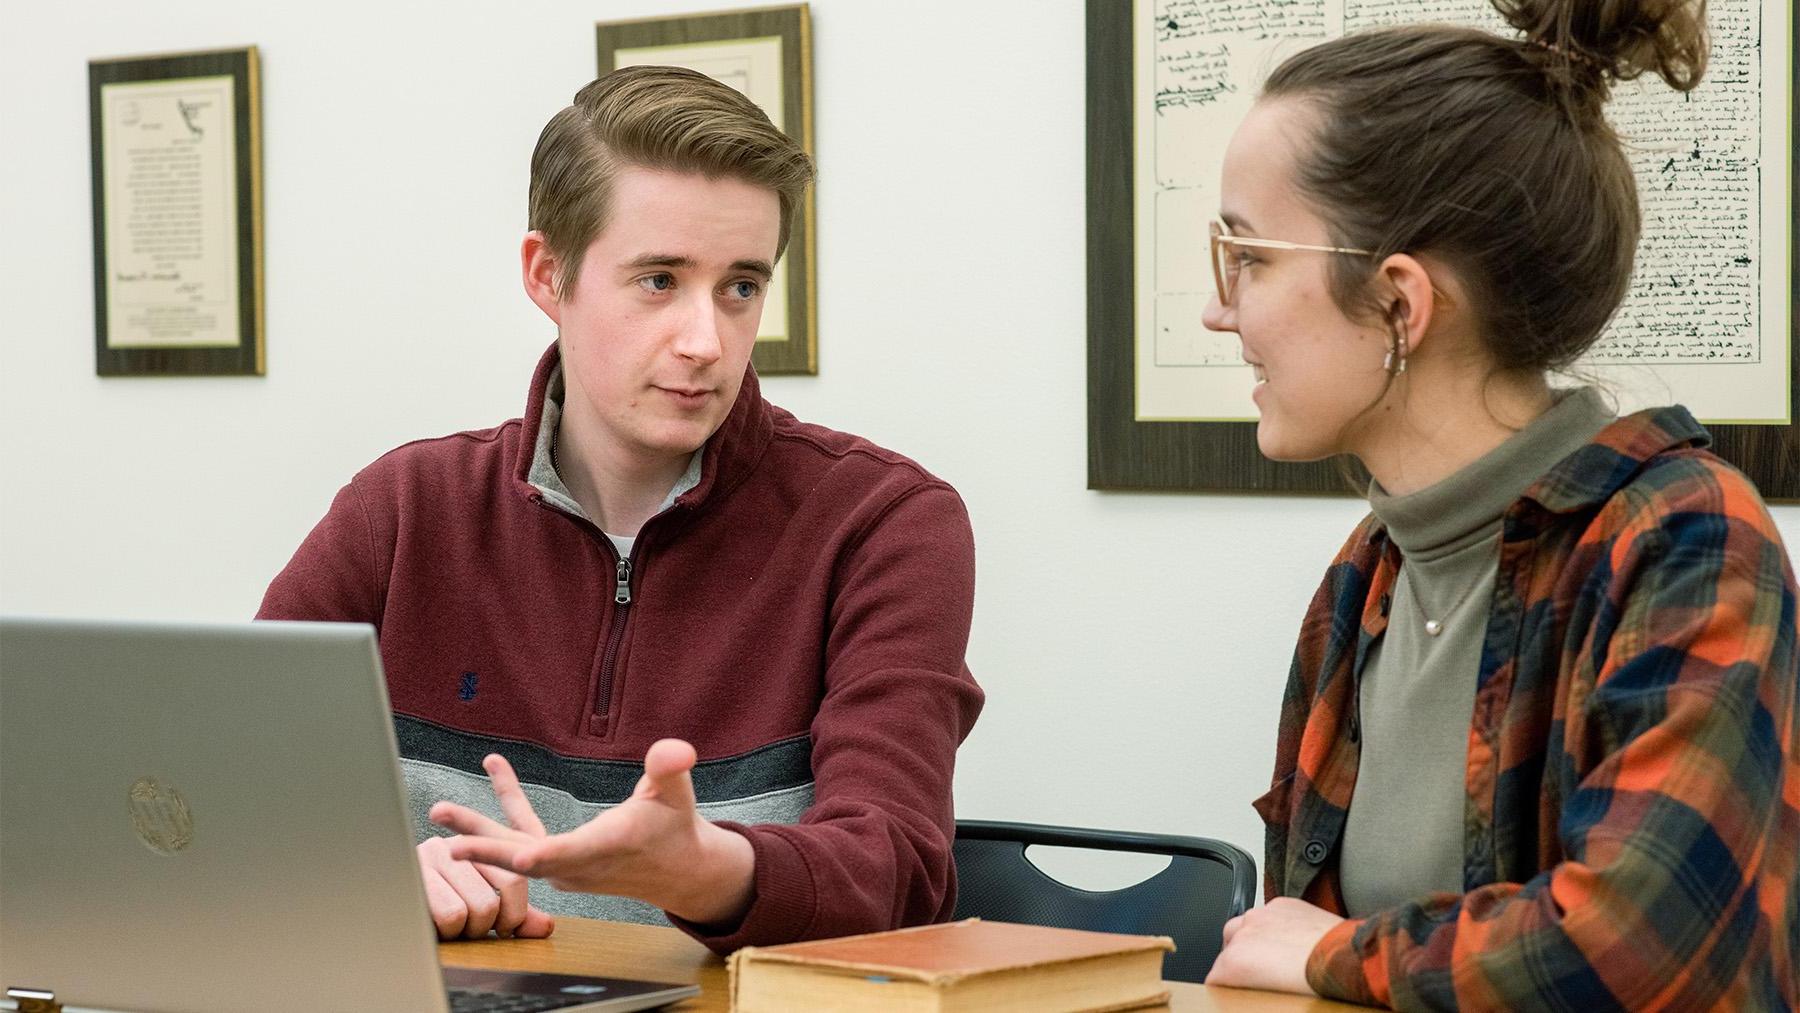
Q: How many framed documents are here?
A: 3